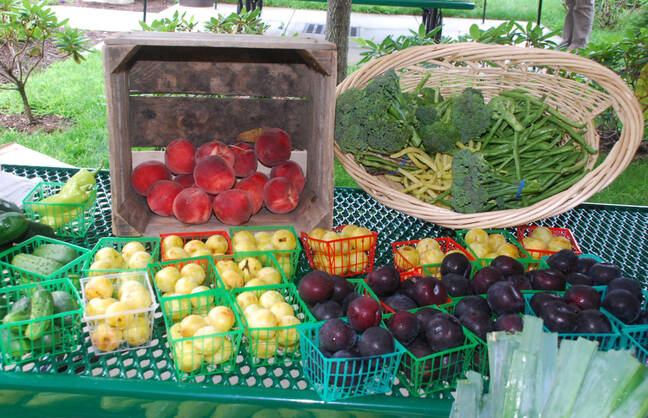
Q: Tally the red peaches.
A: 13